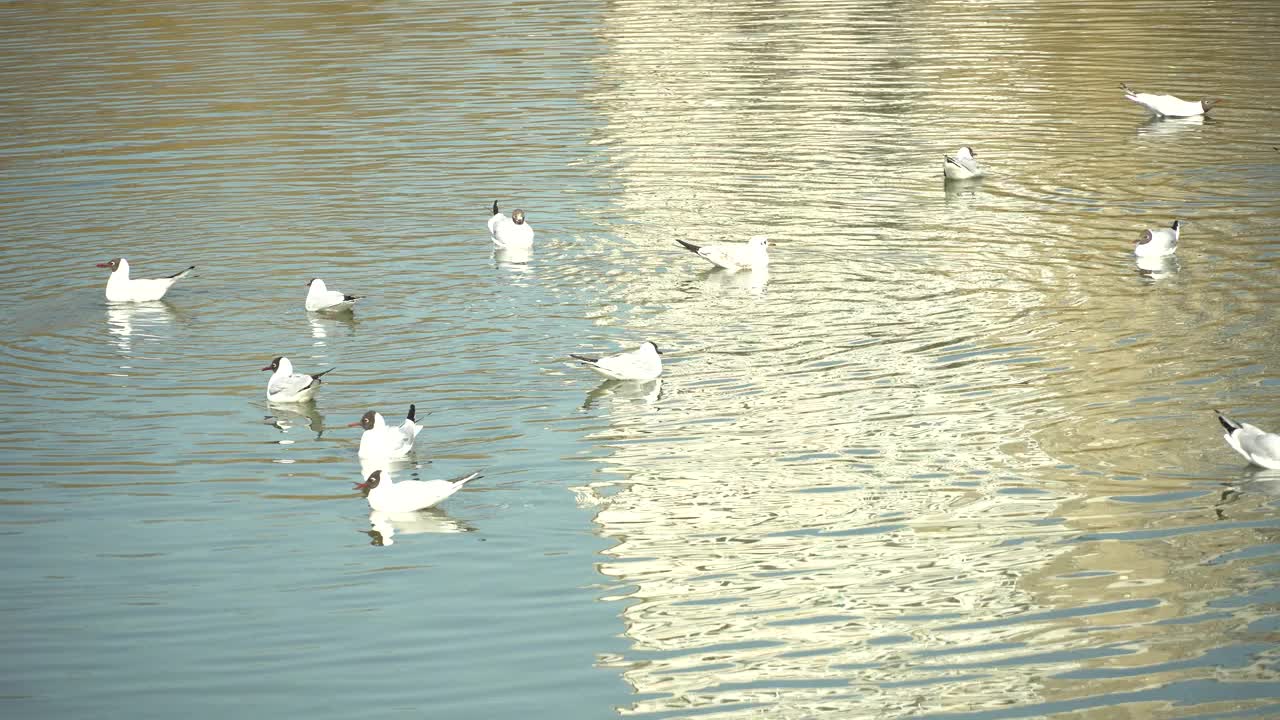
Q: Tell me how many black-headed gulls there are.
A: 12